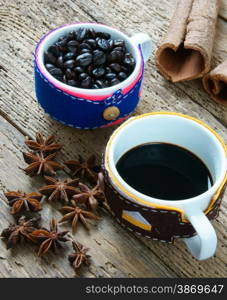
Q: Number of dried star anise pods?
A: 10